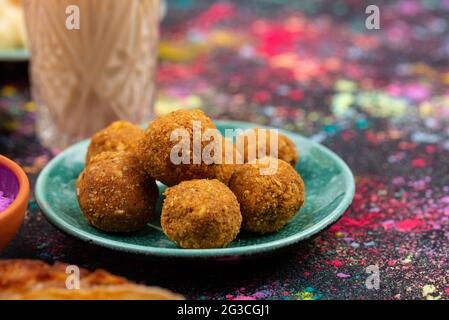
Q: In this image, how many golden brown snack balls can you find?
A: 7